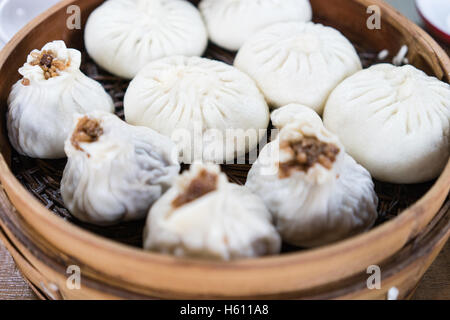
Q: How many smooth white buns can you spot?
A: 5